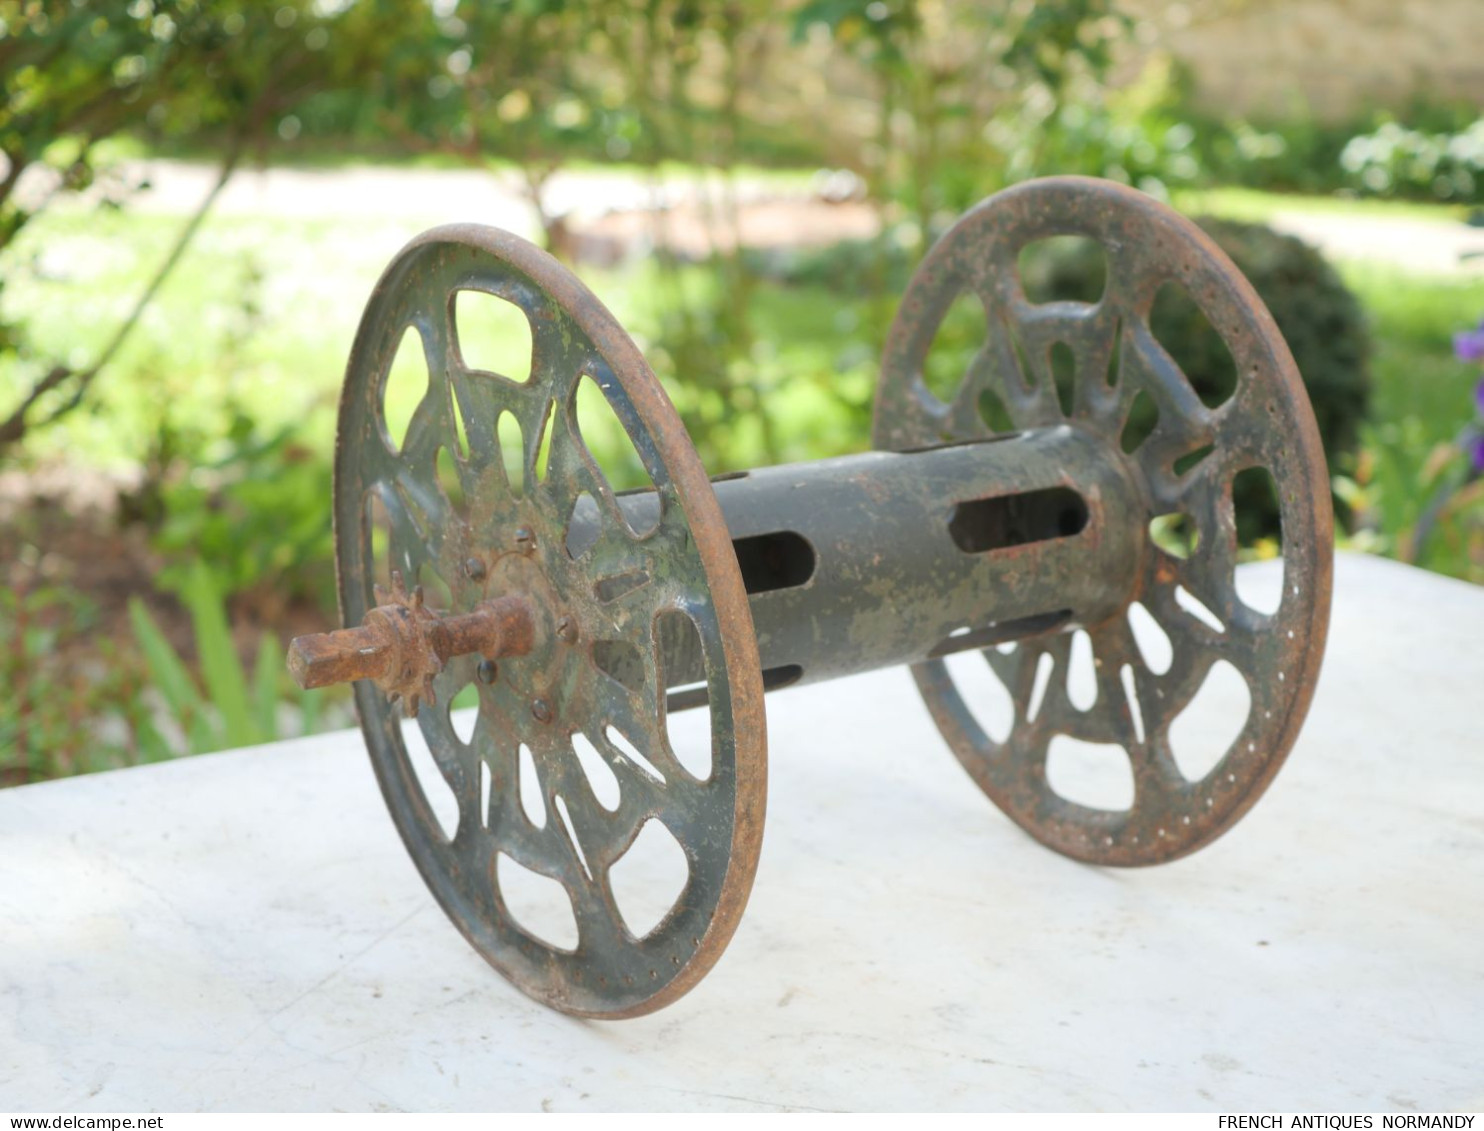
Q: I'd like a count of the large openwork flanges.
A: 2